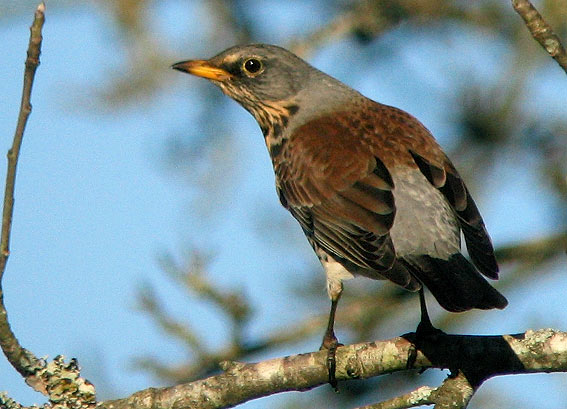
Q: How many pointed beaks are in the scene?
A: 1